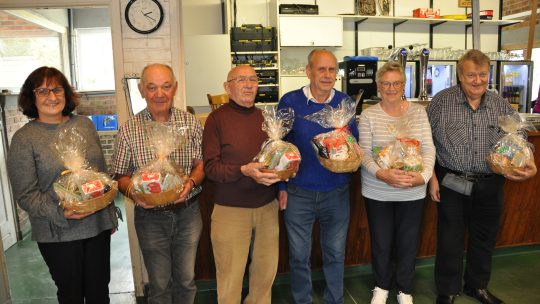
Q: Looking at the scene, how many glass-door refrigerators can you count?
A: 4